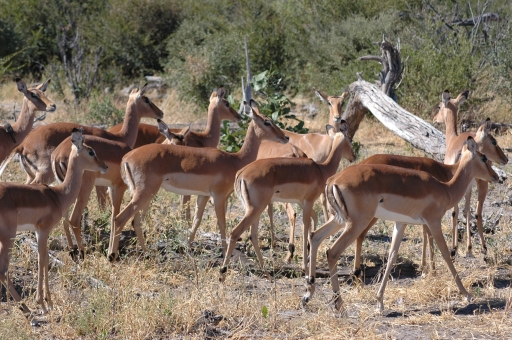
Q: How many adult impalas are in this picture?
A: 11